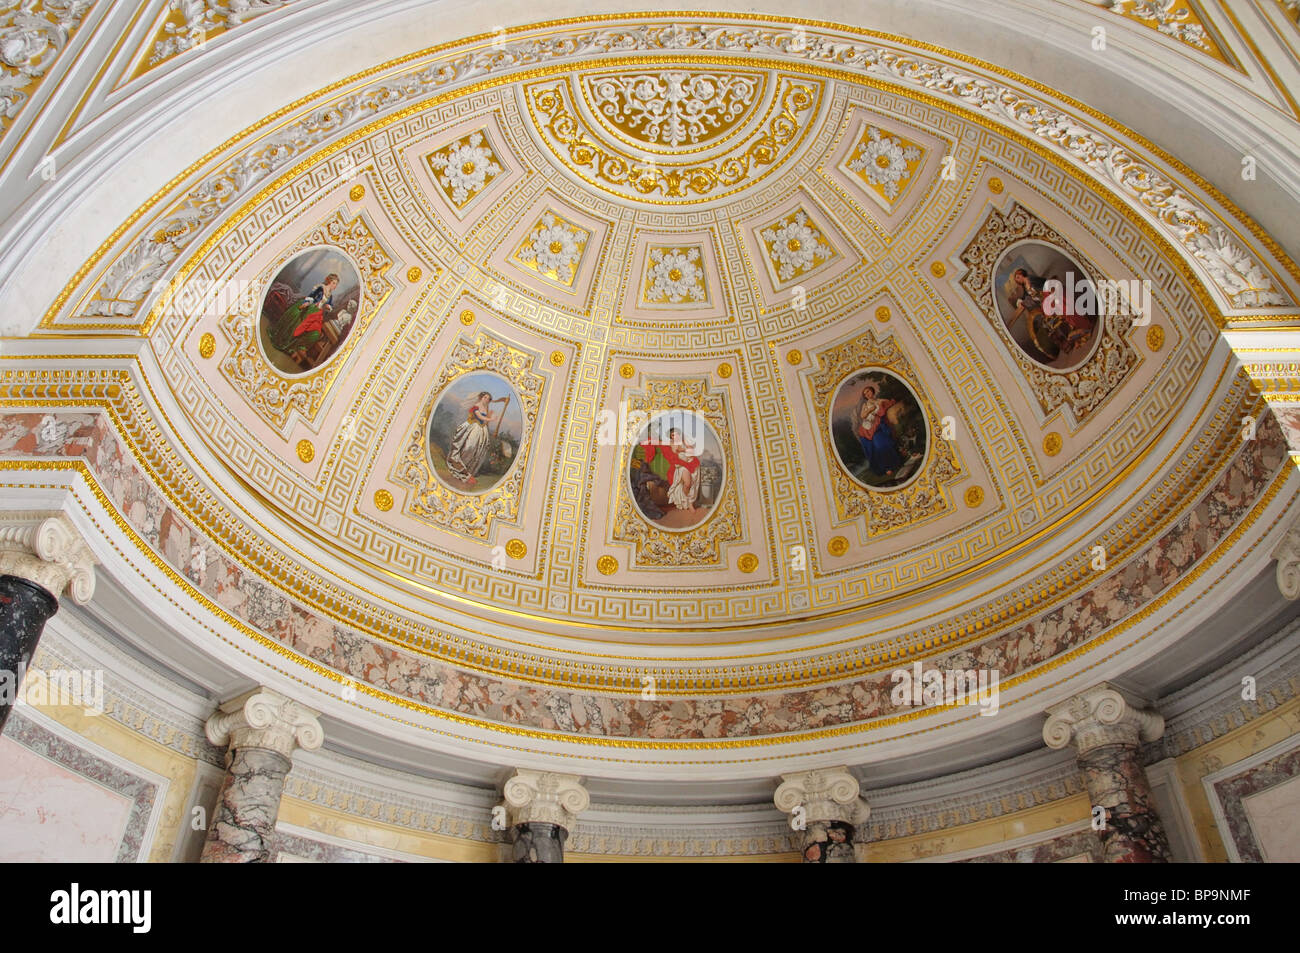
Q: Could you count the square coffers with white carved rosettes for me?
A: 5